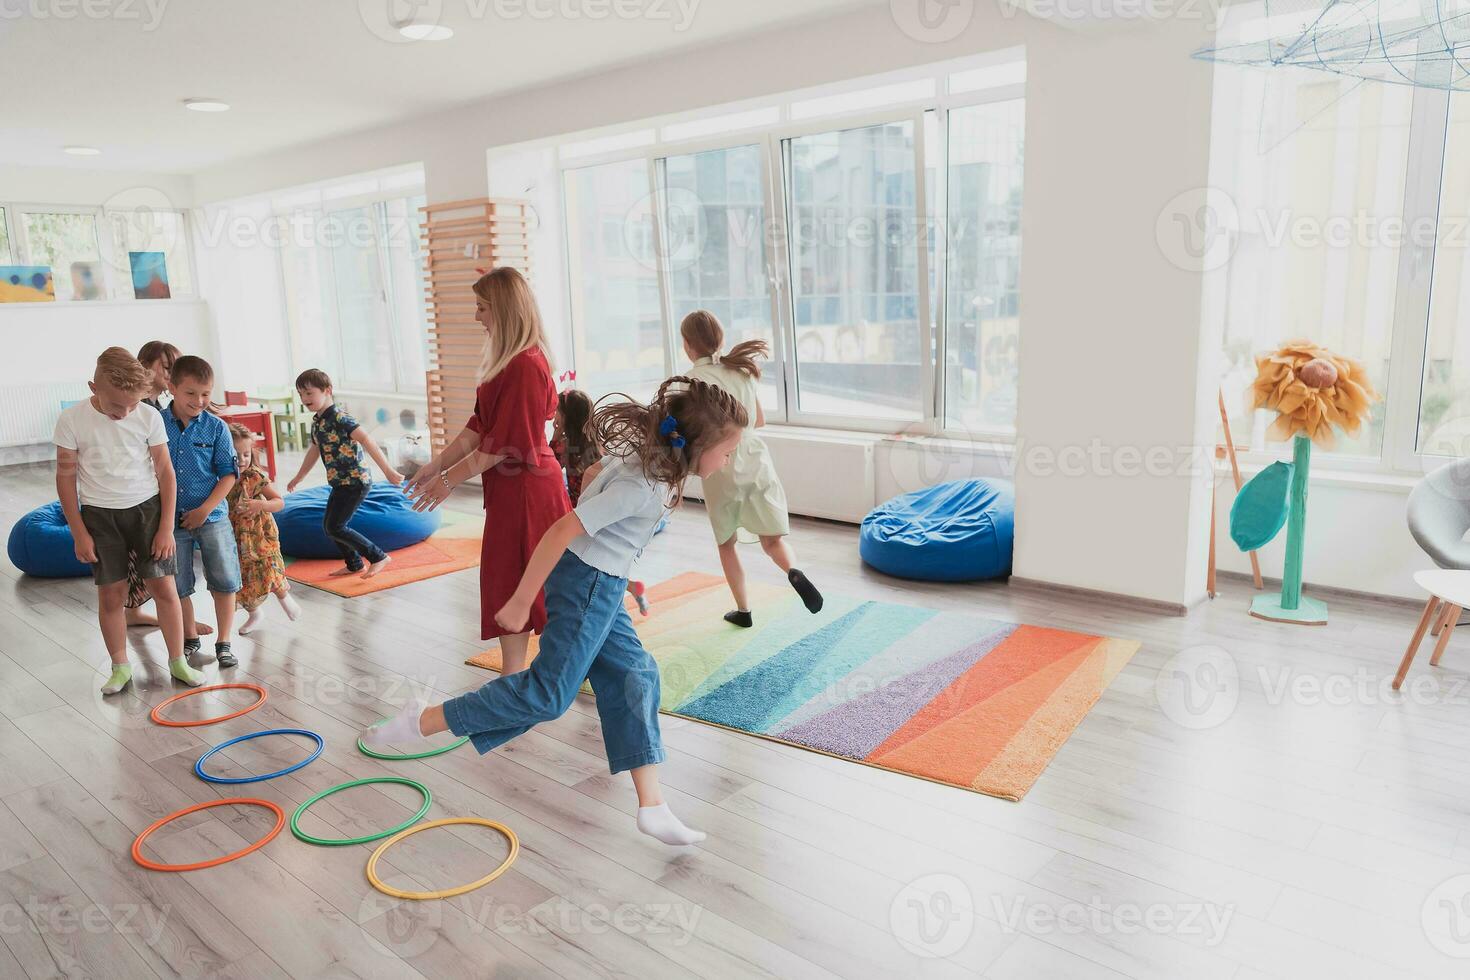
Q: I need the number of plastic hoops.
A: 6